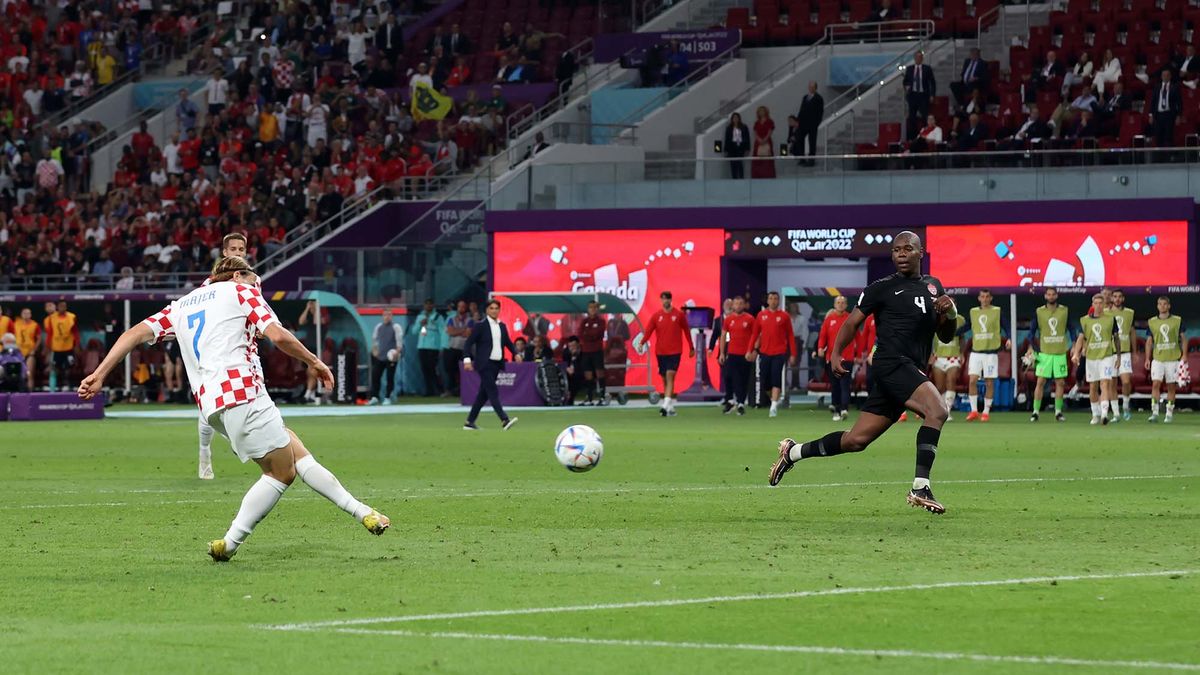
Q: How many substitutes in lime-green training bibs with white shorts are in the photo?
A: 5